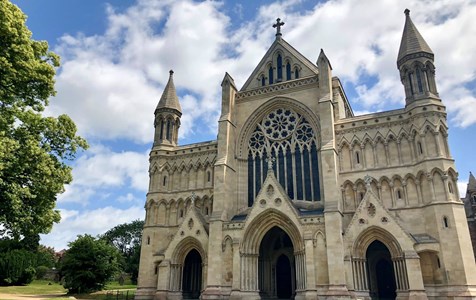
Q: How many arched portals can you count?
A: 3